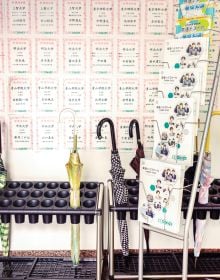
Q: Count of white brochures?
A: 4